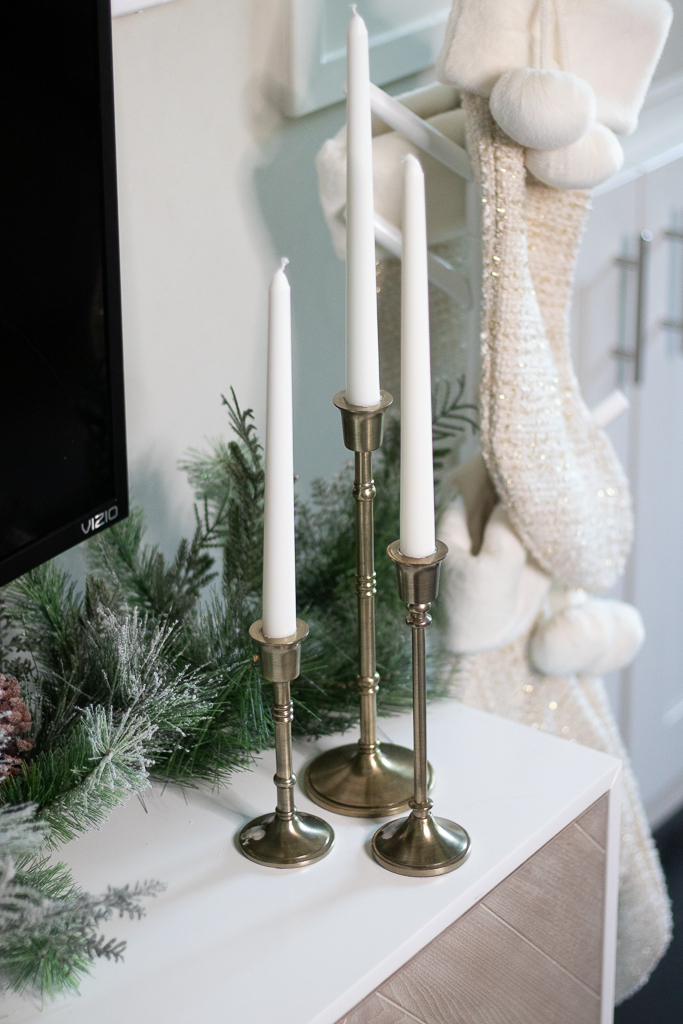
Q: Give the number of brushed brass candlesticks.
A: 3